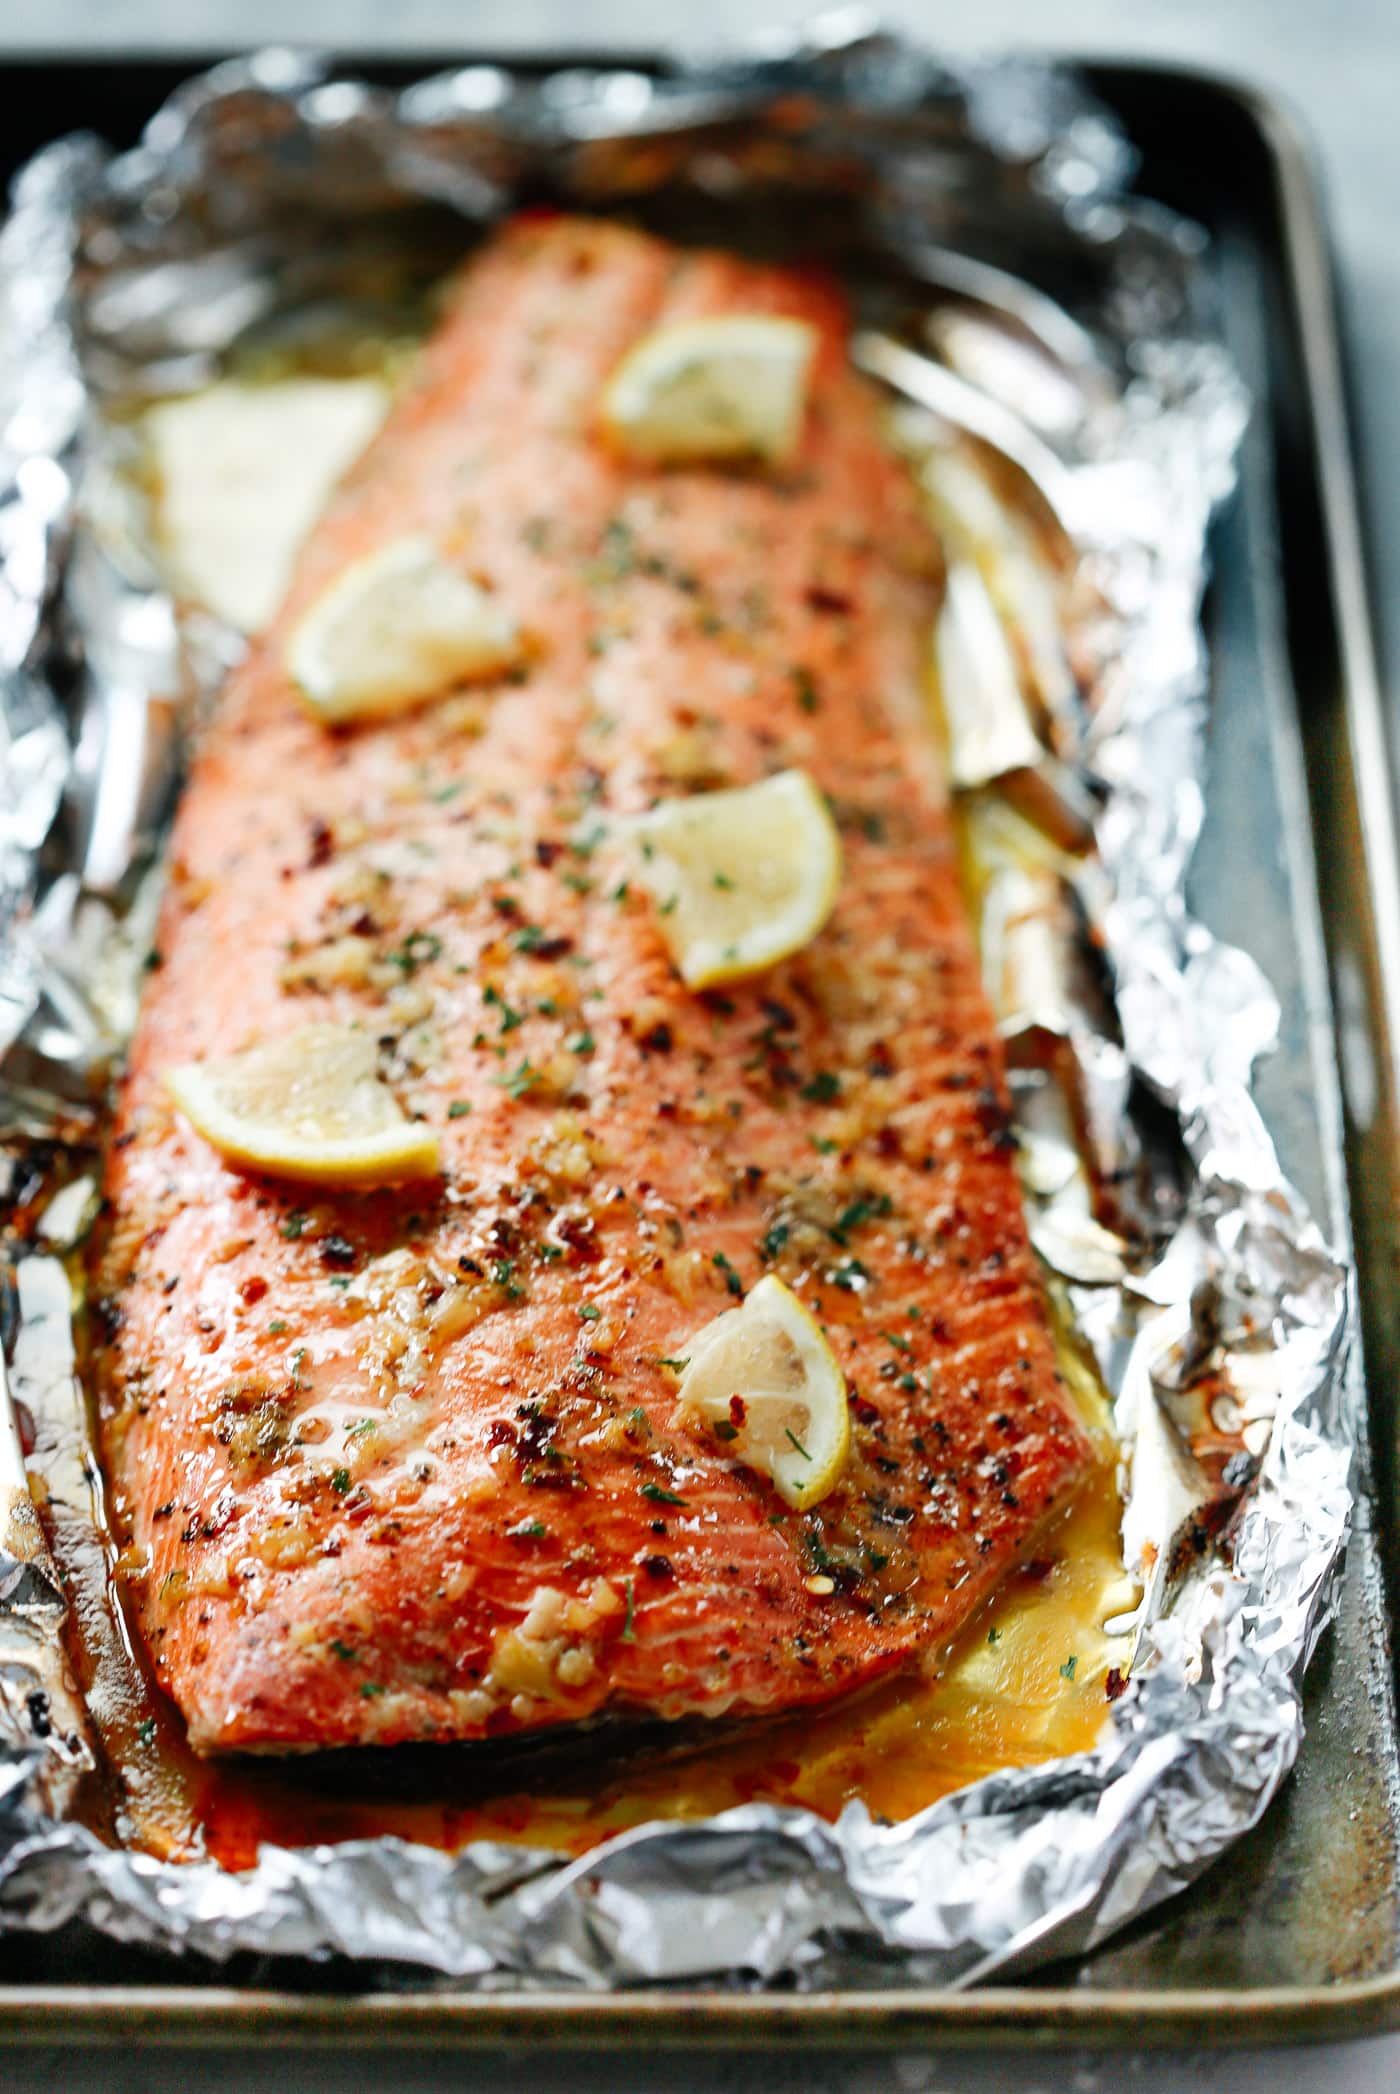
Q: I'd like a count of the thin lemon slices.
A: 5